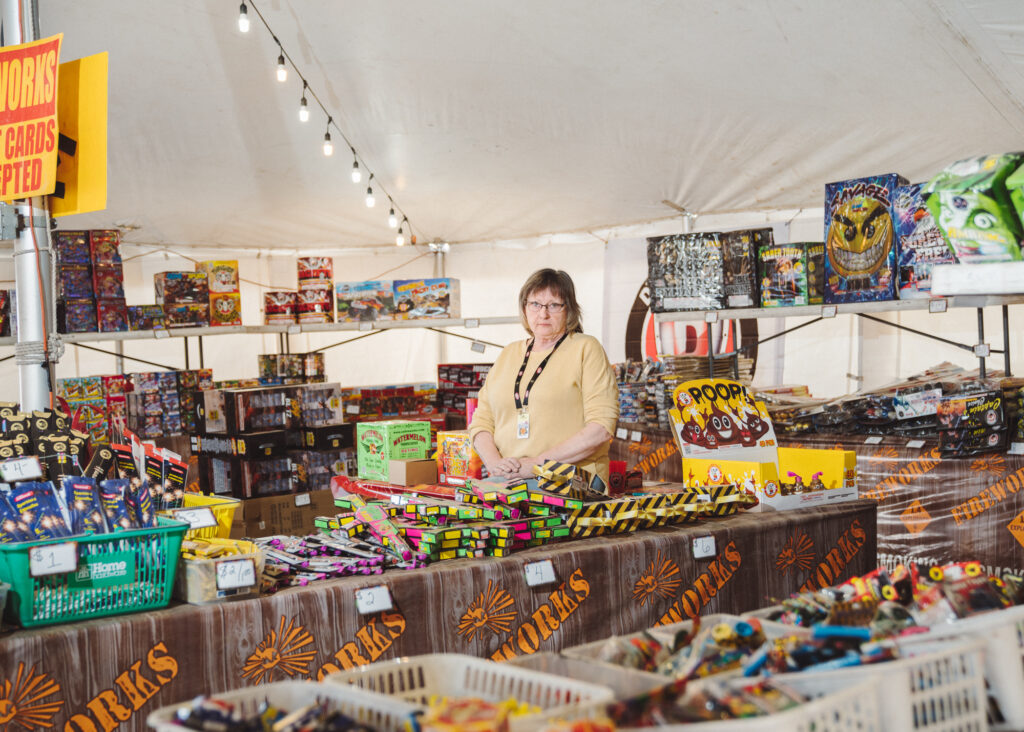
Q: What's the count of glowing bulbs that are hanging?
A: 8